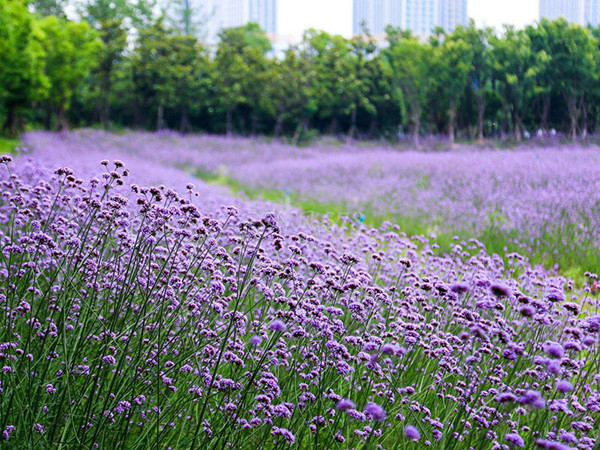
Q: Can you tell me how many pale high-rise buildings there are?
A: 3